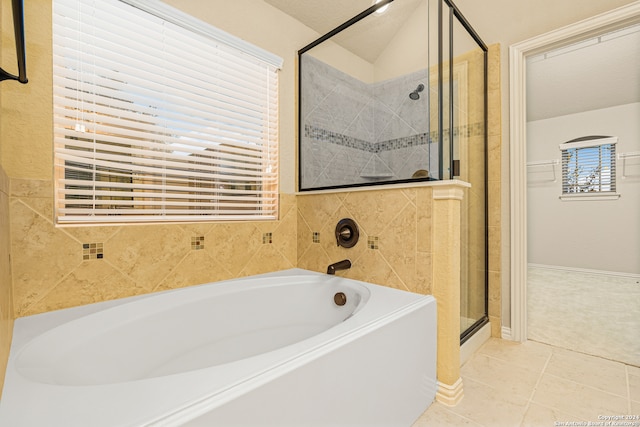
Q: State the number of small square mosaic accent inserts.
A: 5